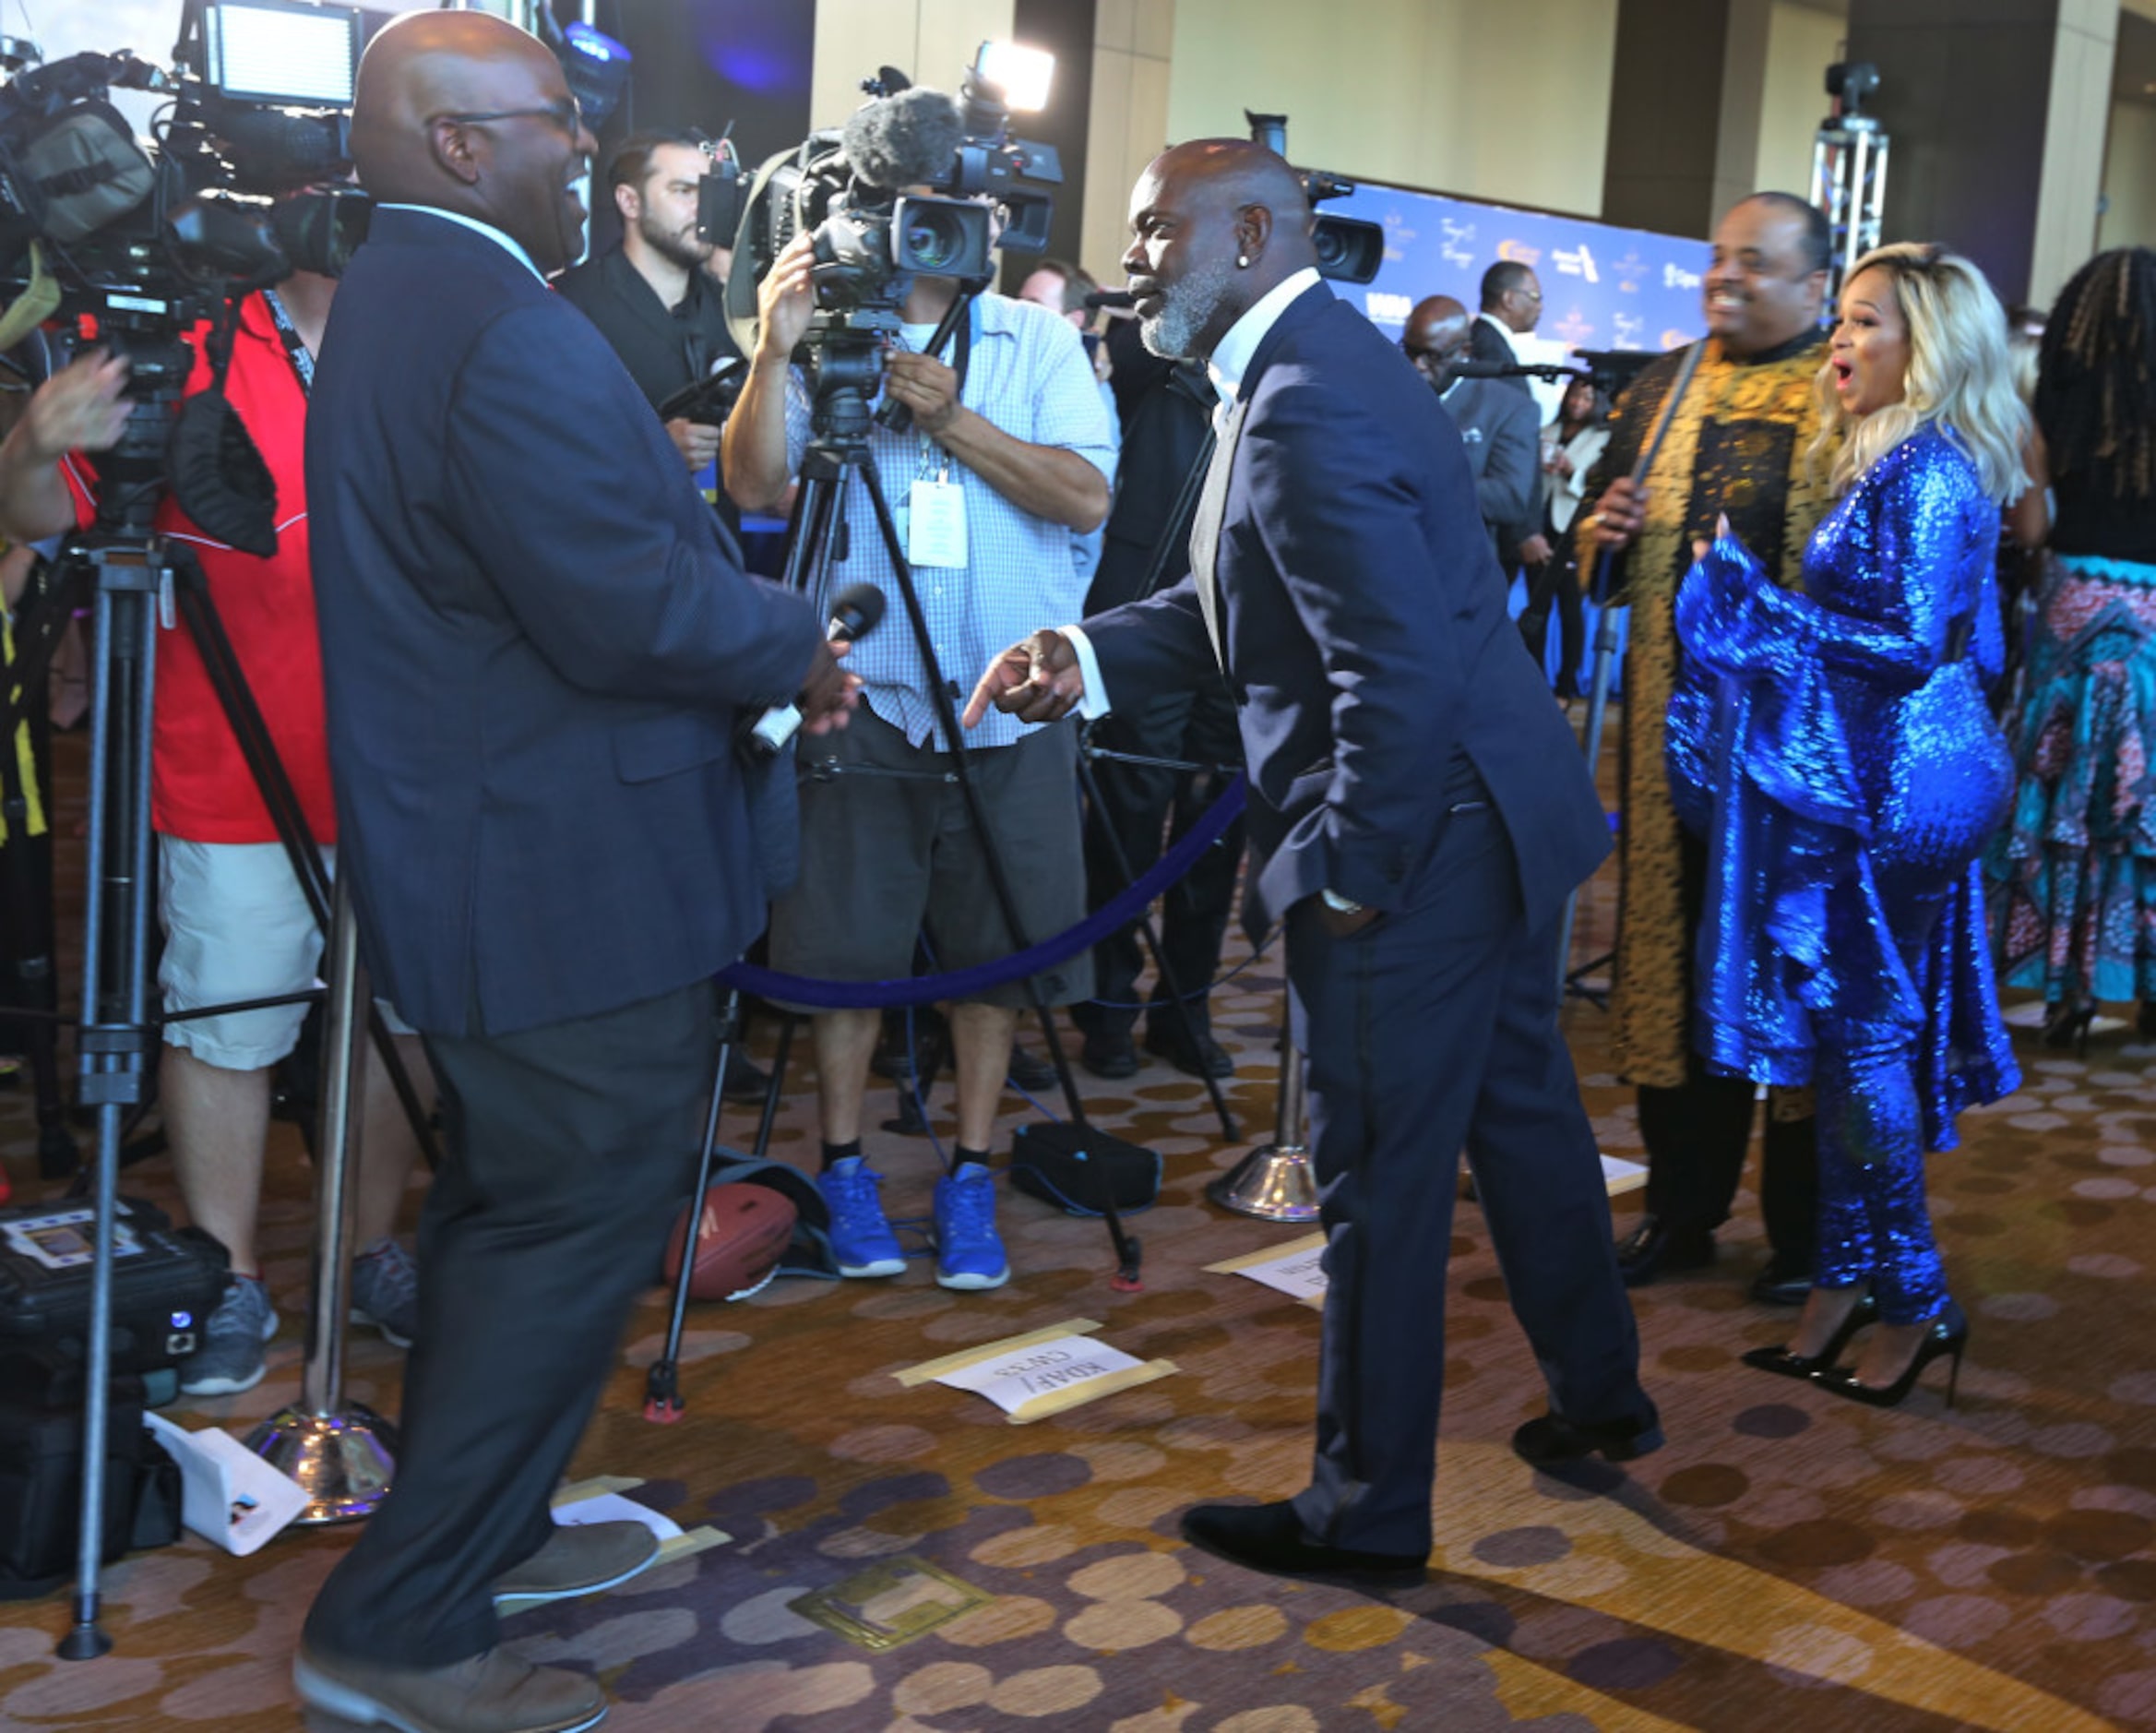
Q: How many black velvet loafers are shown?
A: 2